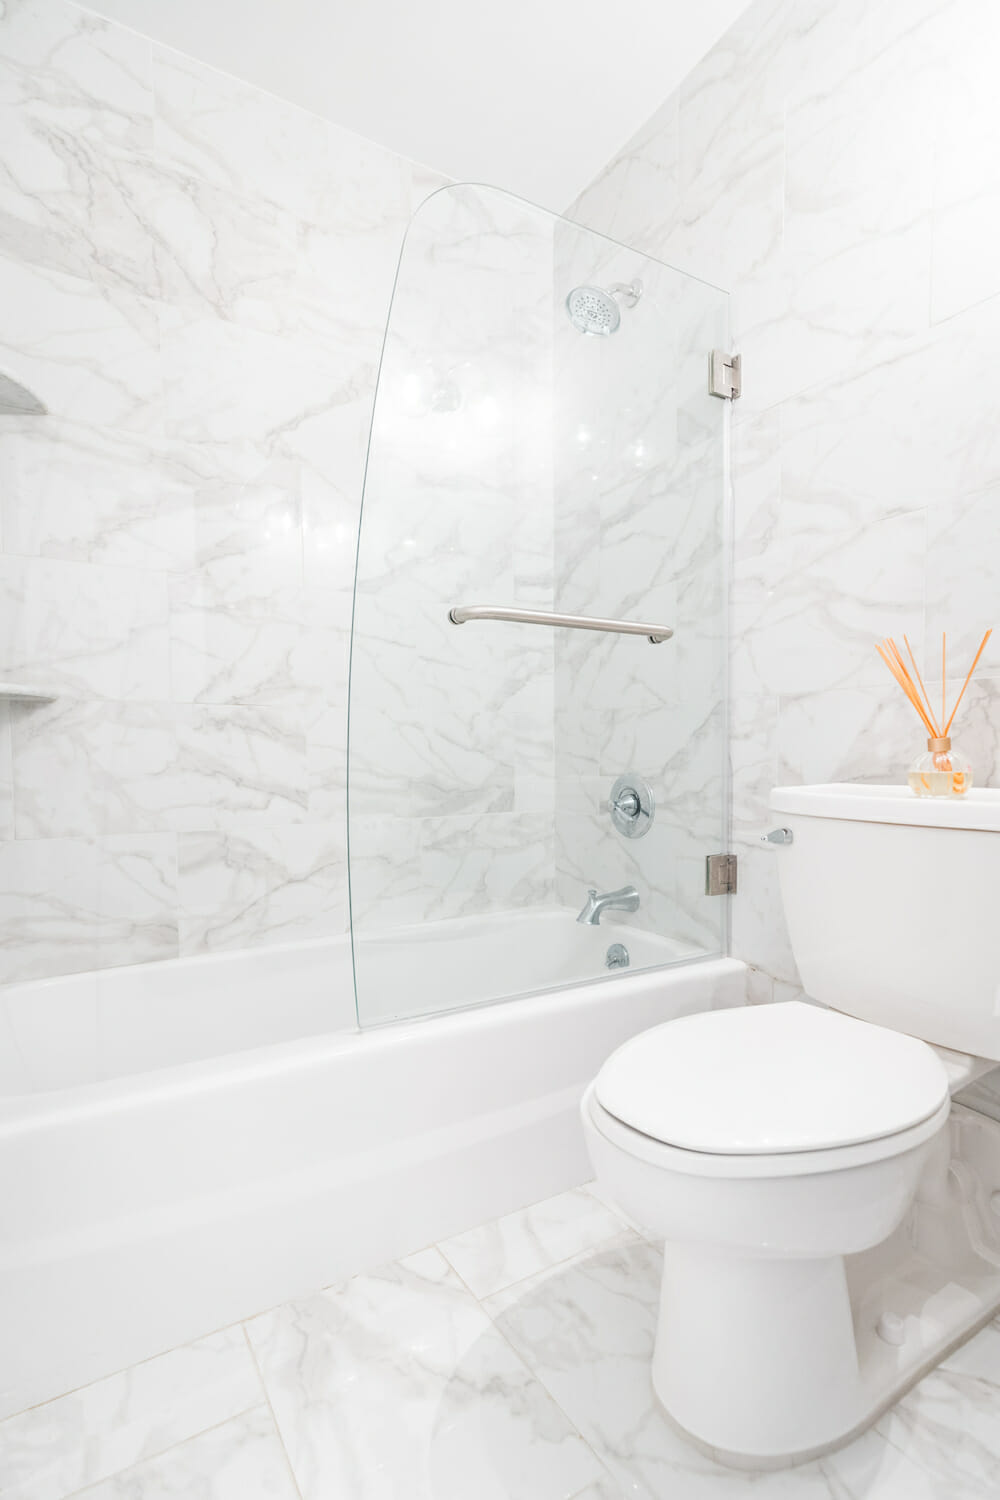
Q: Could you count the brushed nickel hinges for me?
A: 2